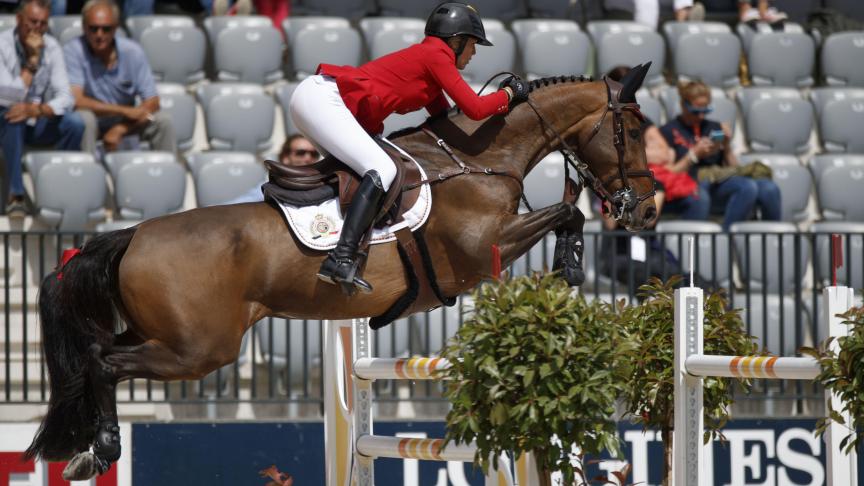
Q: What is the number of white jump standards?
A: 3